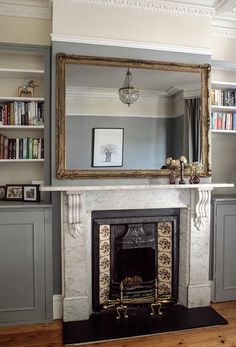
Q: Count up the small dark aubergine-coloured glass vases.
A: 4